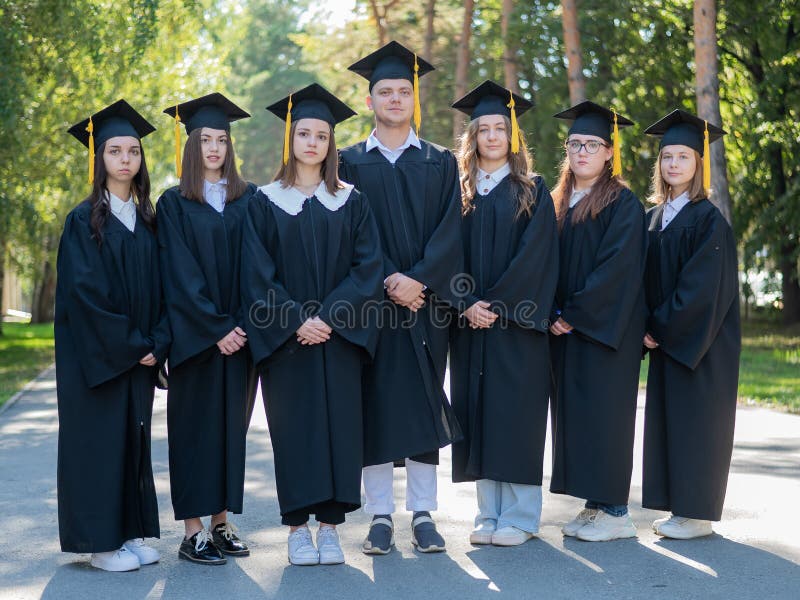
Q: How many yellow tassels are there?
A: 7